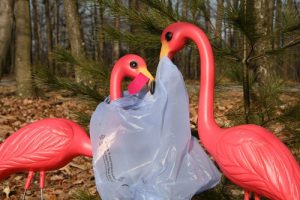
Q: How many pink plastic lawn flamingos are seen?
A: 2